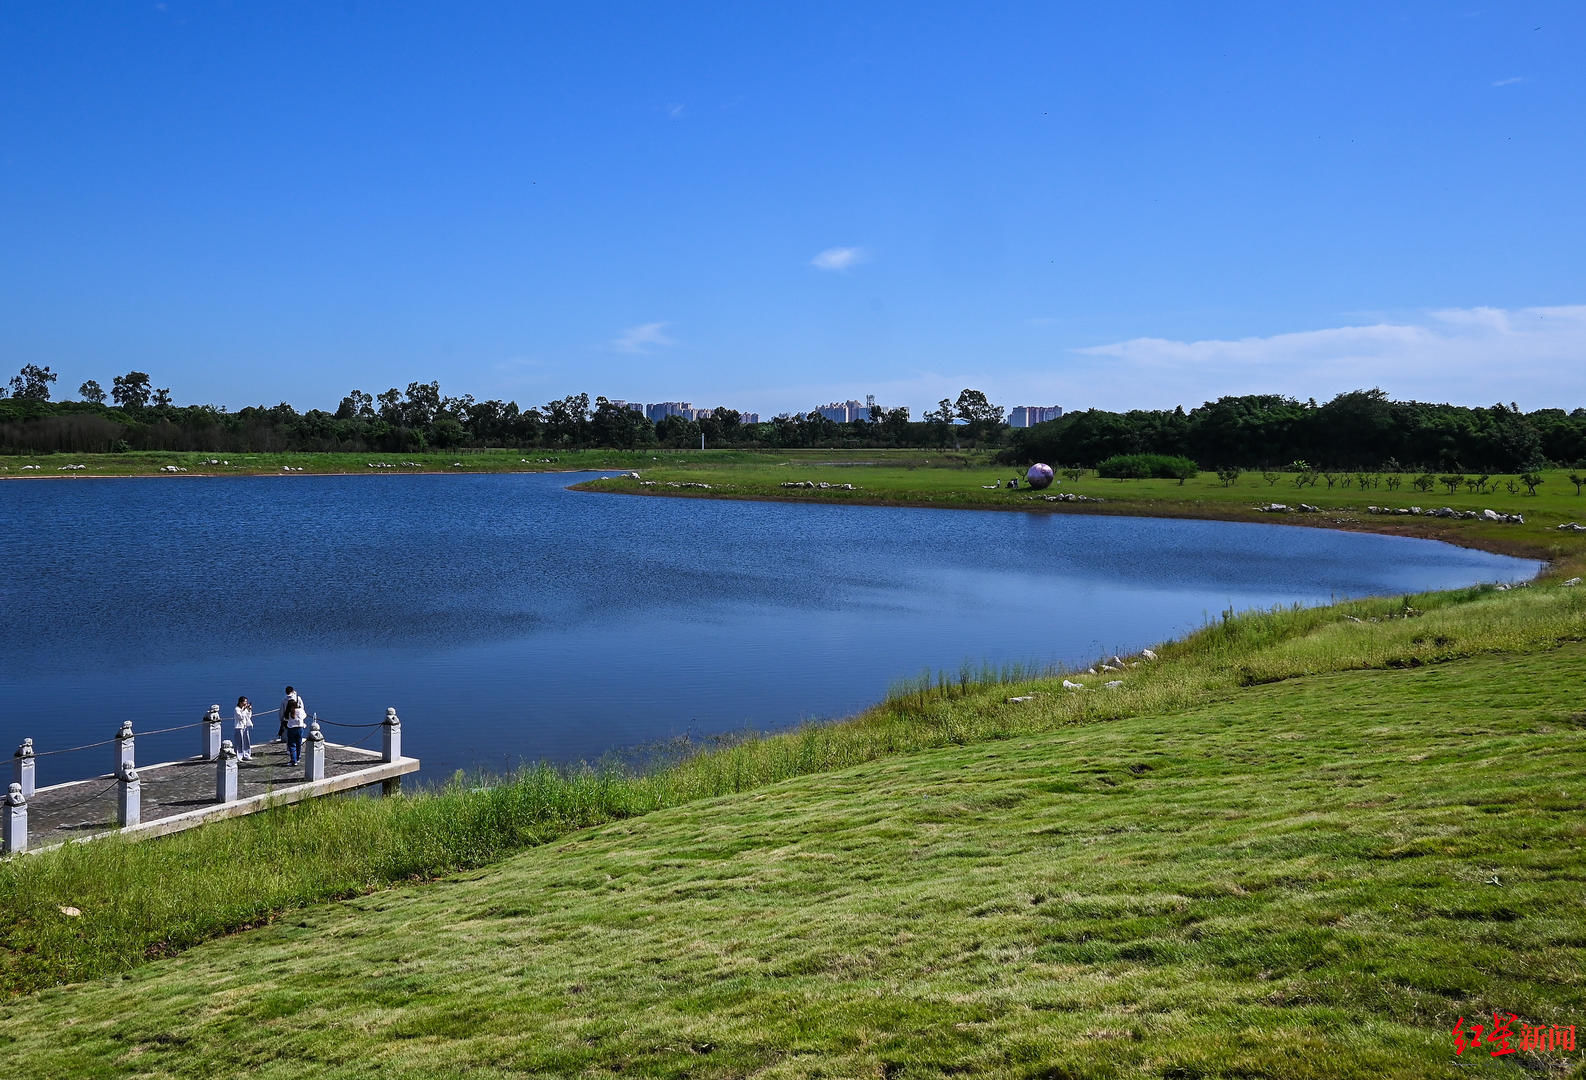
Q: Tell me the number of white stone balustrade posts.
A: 8